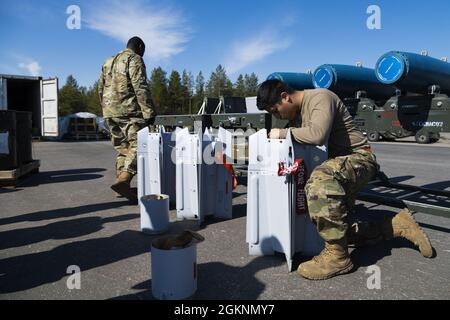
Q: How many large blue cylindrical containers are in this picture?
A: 3